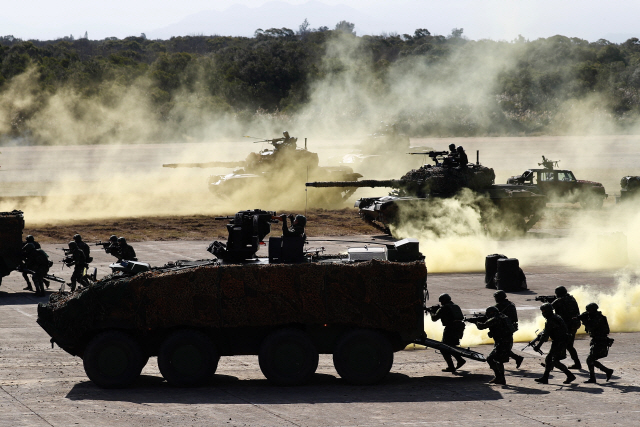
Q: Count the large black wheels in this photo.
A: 4